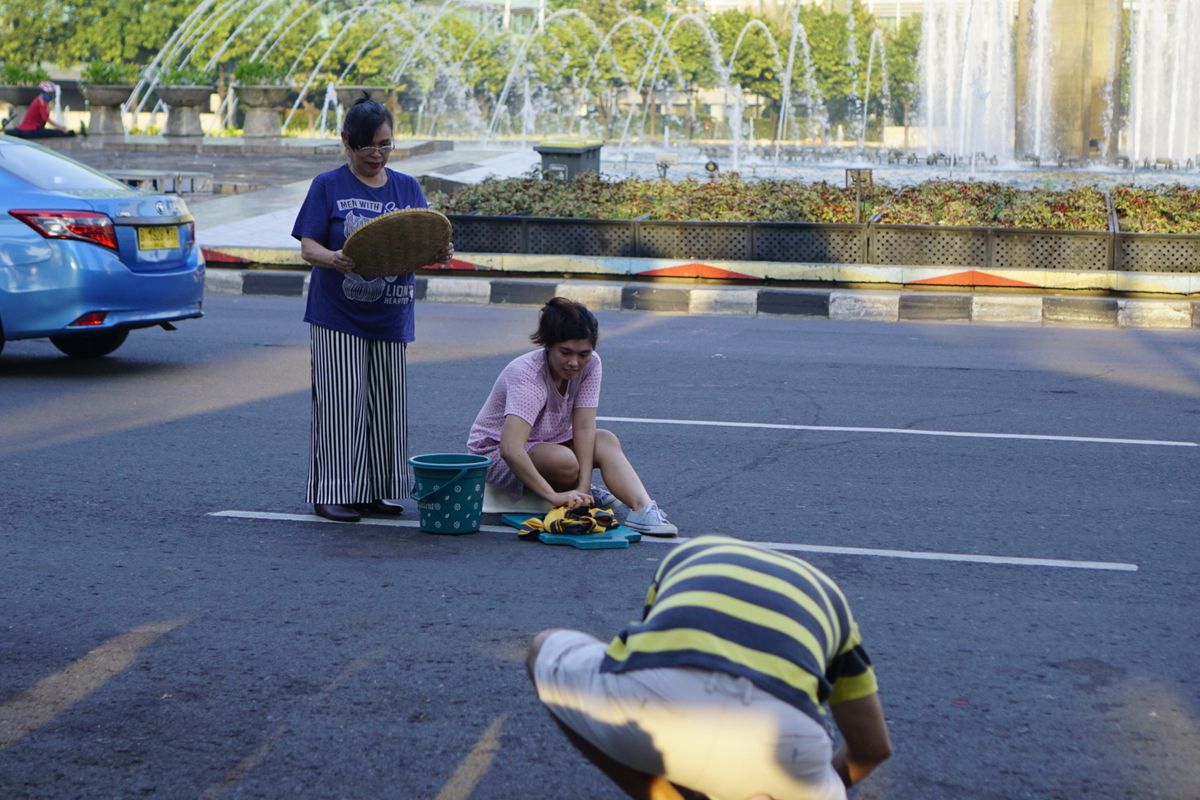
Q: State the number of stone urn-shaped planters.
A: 5